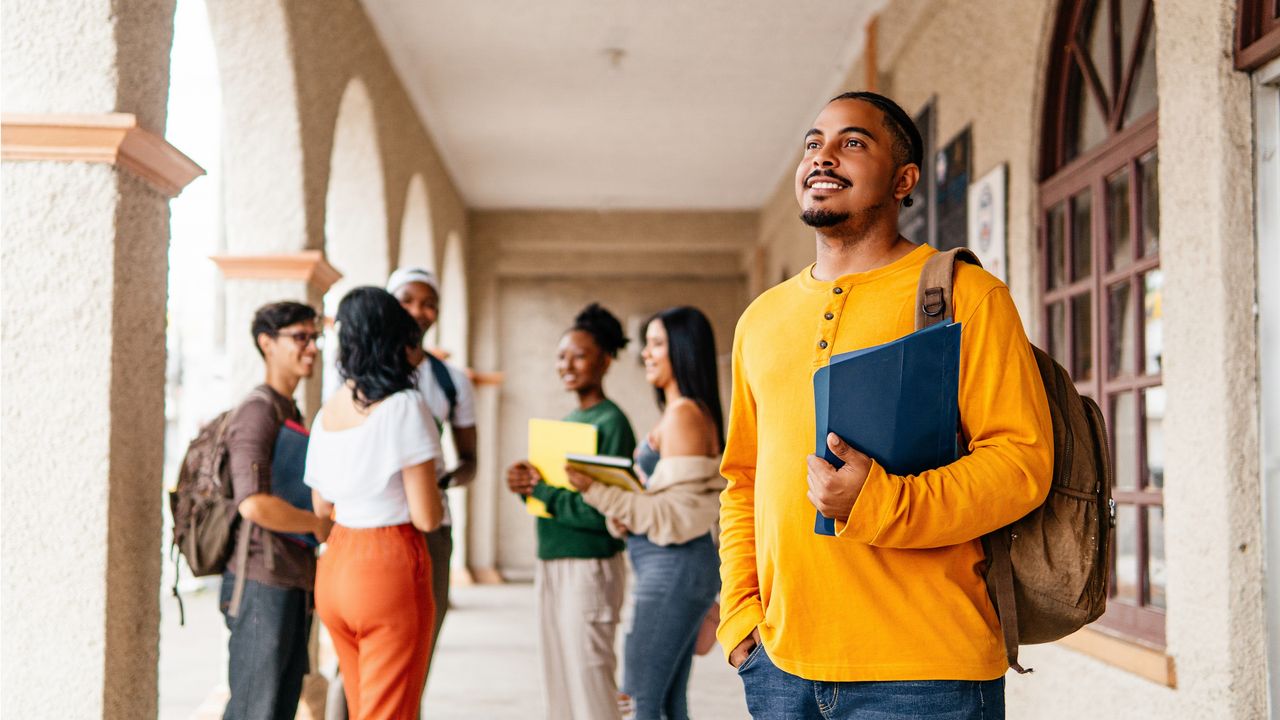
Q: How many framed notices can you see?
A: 3